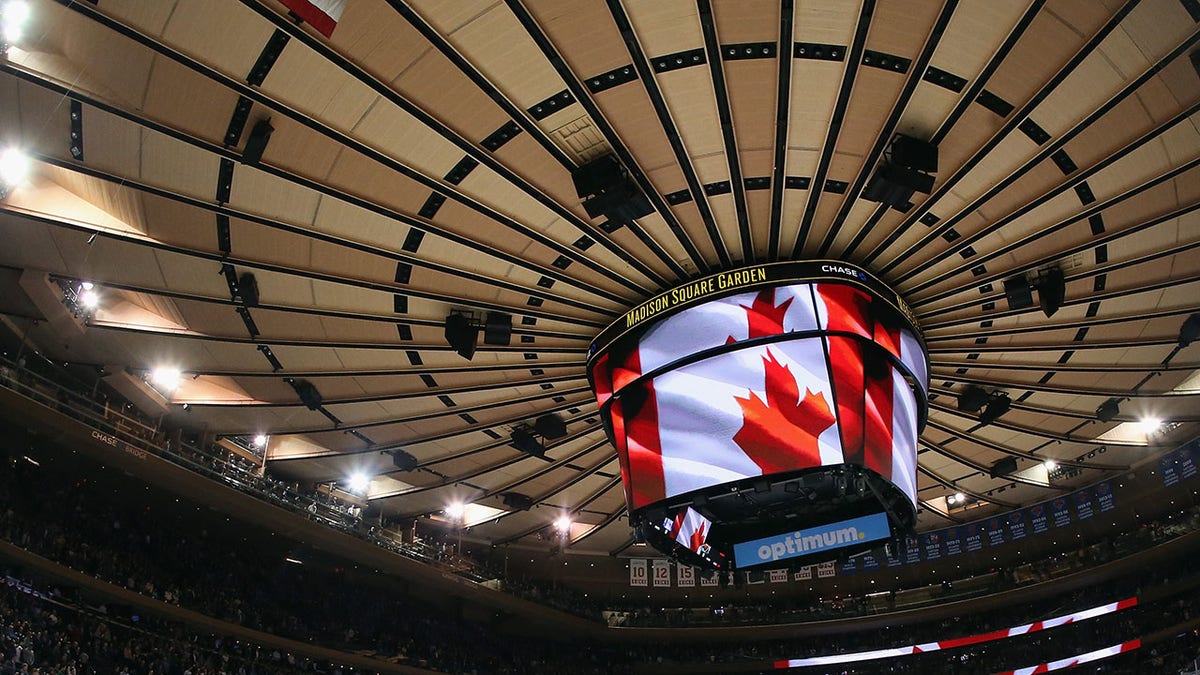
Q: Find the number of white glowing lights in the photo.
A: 11